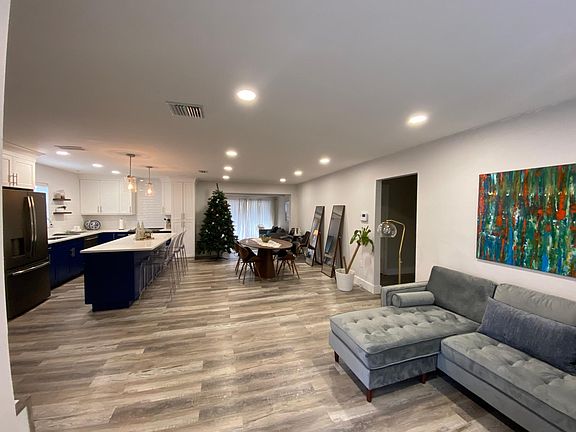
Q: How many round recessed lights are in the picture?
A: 11